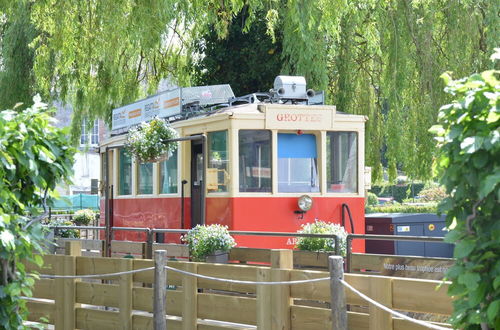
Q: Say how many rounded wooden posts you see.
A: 2